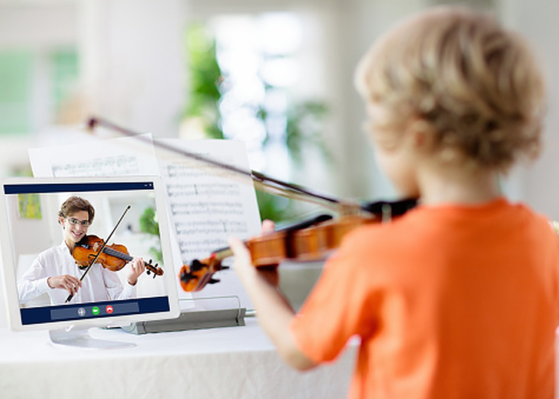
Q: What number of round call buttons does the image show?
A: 3